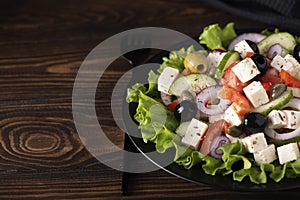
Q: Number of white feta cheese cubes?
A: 14